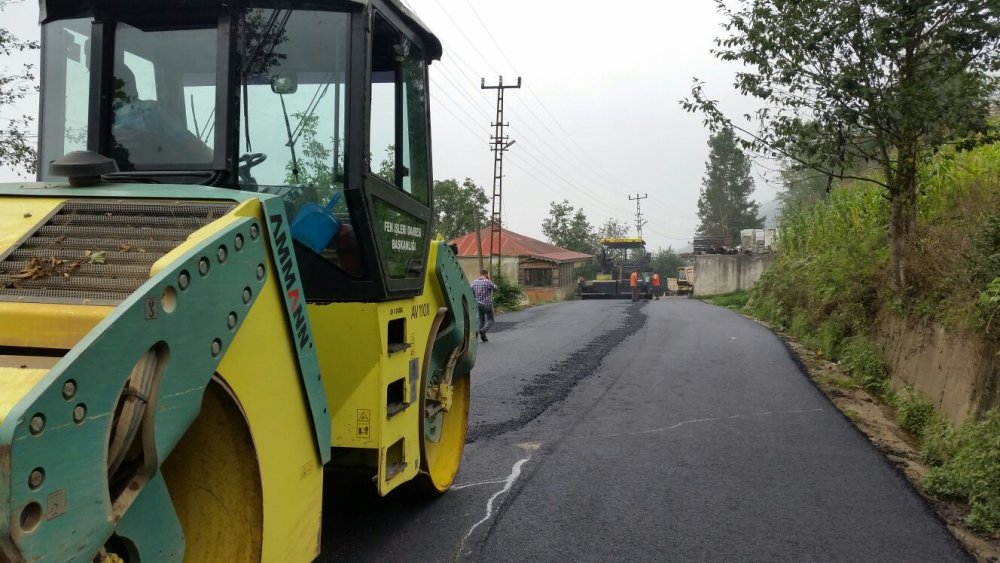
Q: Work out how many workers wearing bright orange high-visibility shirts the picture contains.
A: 2